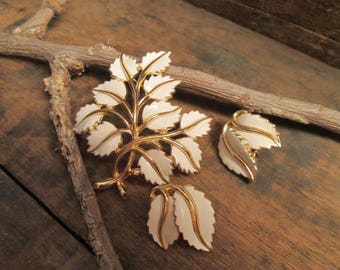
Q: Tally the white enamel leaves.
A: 14